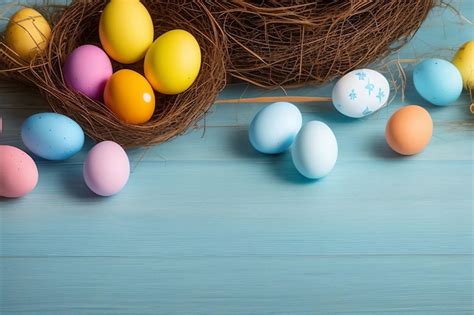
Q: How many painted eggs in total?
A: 14